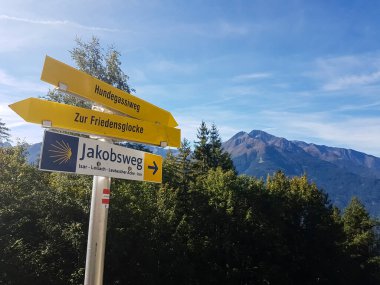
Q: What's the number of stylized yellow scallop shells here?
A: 1